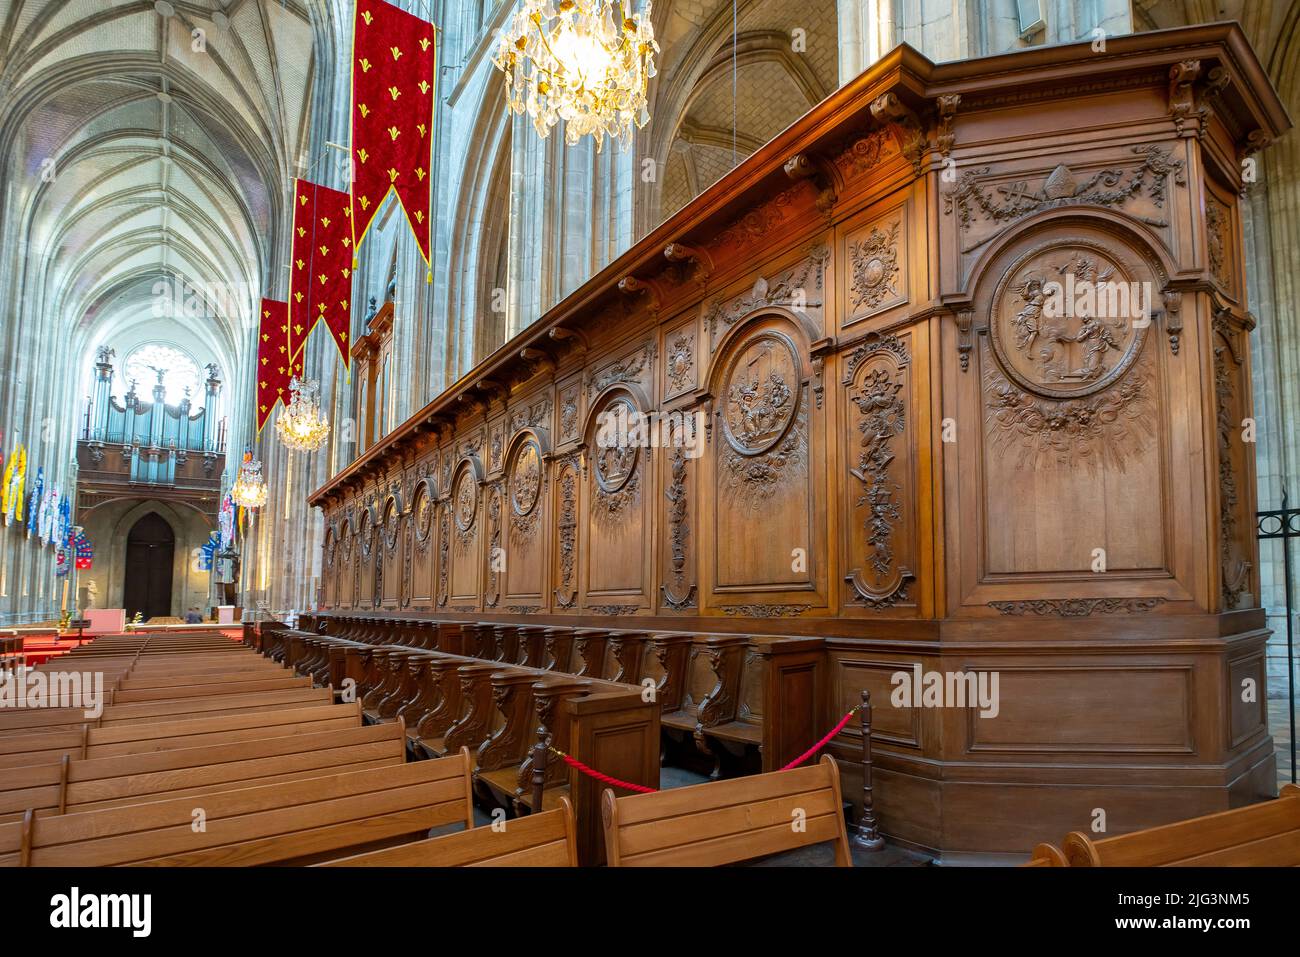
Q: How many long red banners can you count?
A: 3